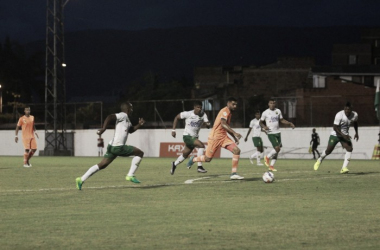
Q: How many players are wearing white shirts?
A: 5